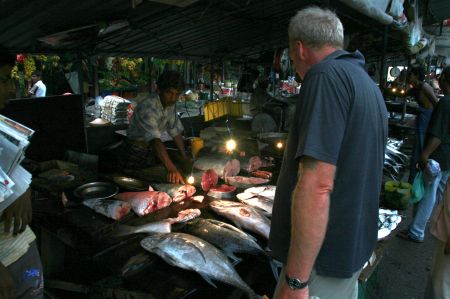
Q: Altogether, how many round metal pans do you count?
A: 2